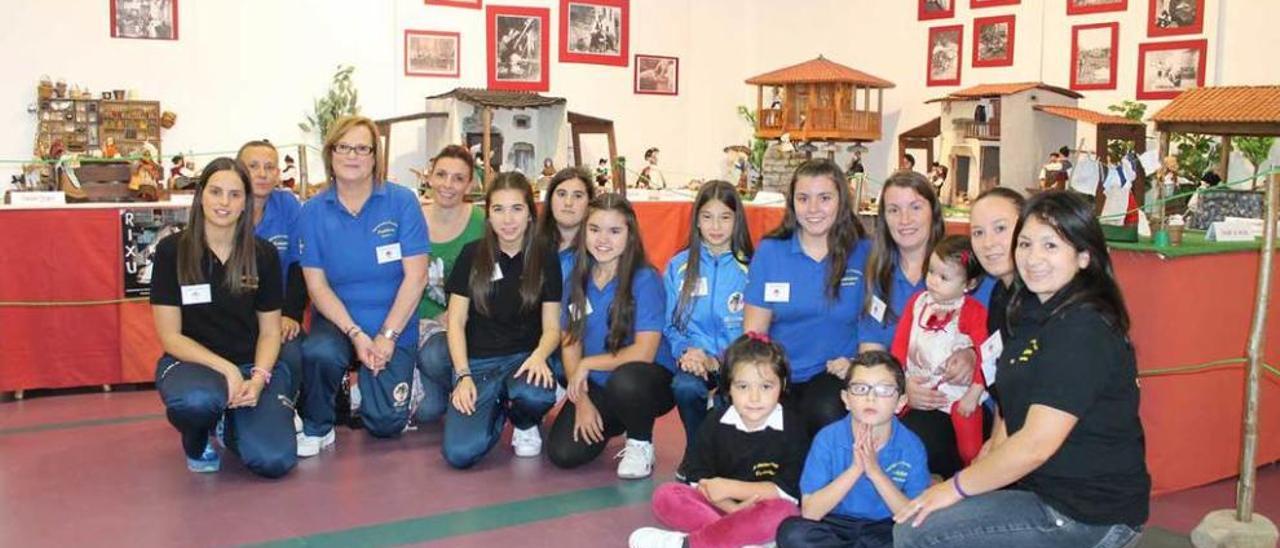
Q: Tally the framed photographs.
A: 14